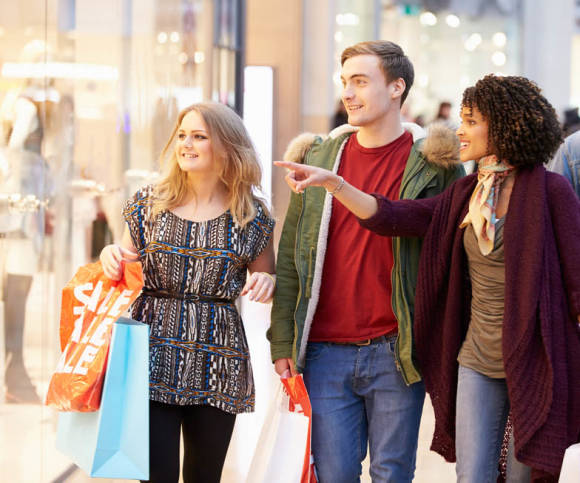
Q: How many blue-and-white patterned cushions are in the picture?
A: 0